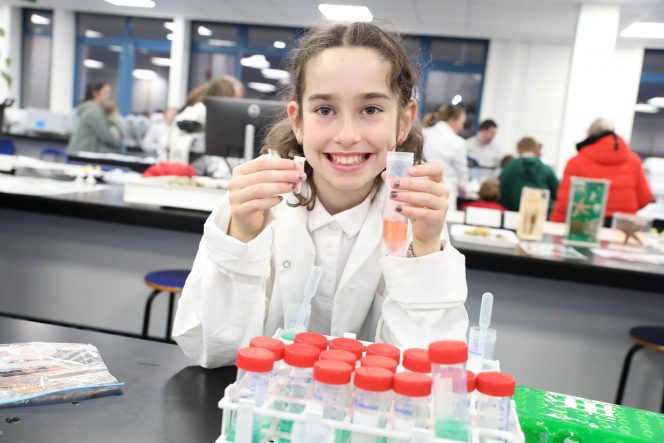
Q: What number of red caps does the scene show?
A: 15